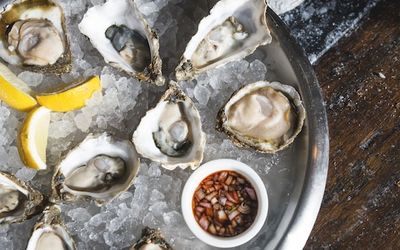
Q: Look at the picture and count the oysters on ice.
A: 9